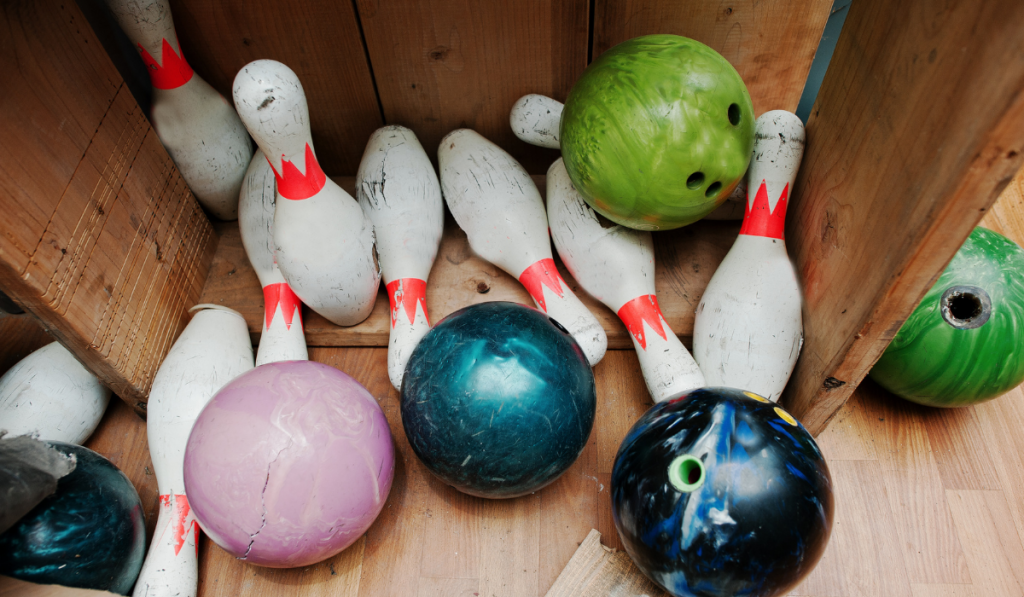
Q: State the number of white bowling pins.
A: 10